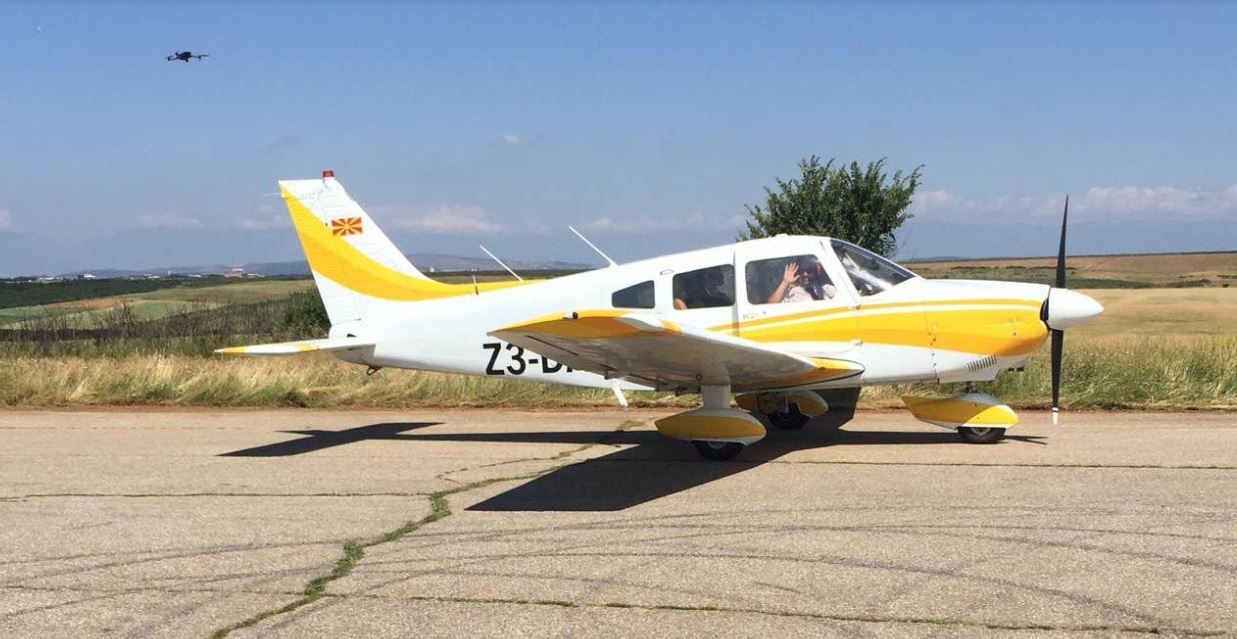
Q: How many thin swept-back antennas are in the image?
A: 2